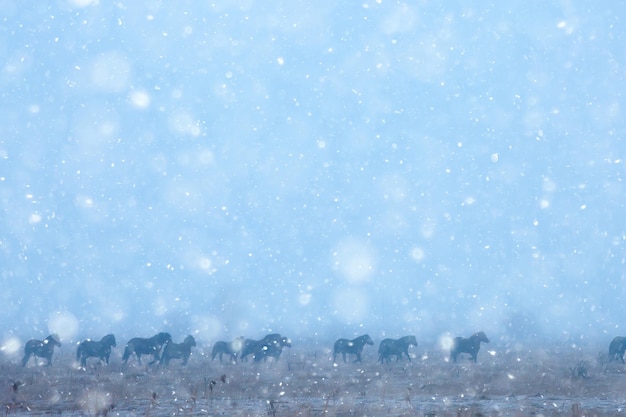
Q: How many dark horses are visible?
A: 11